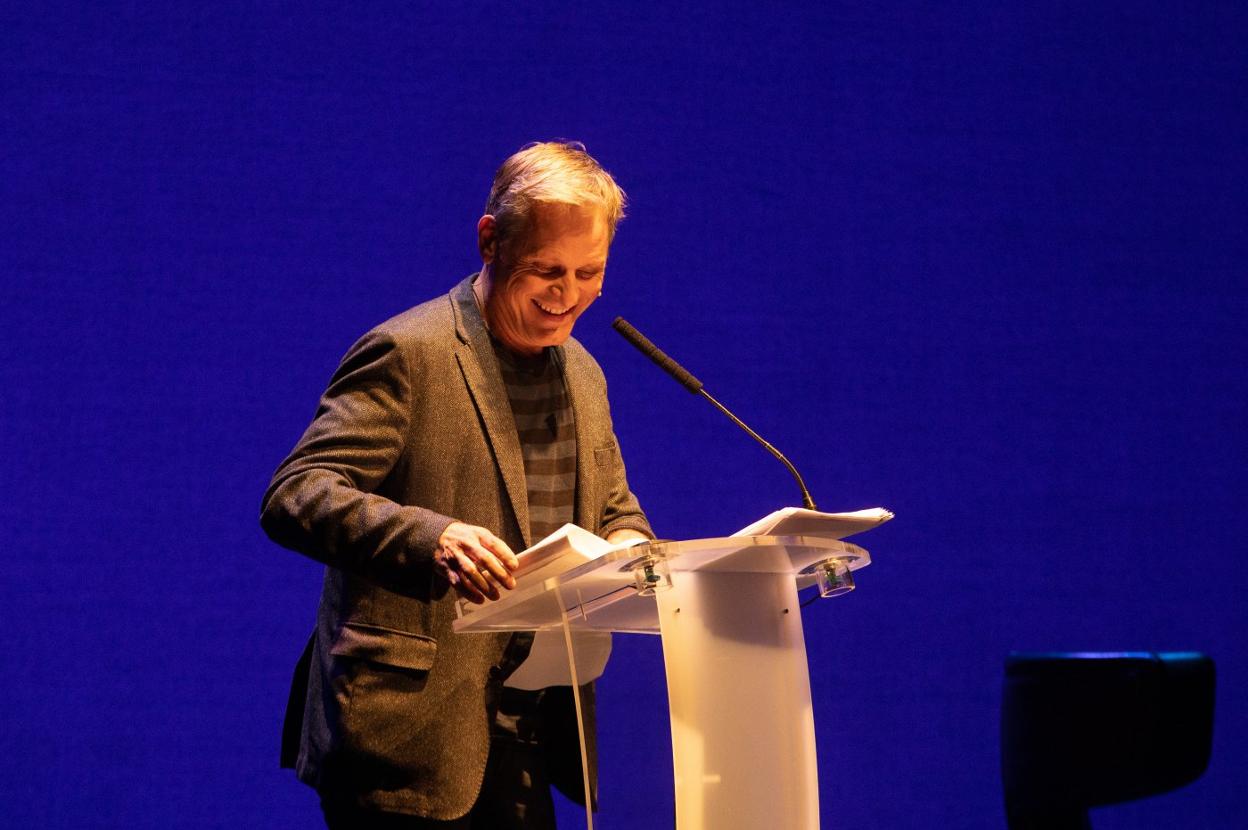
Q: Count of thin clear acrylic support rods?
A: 1